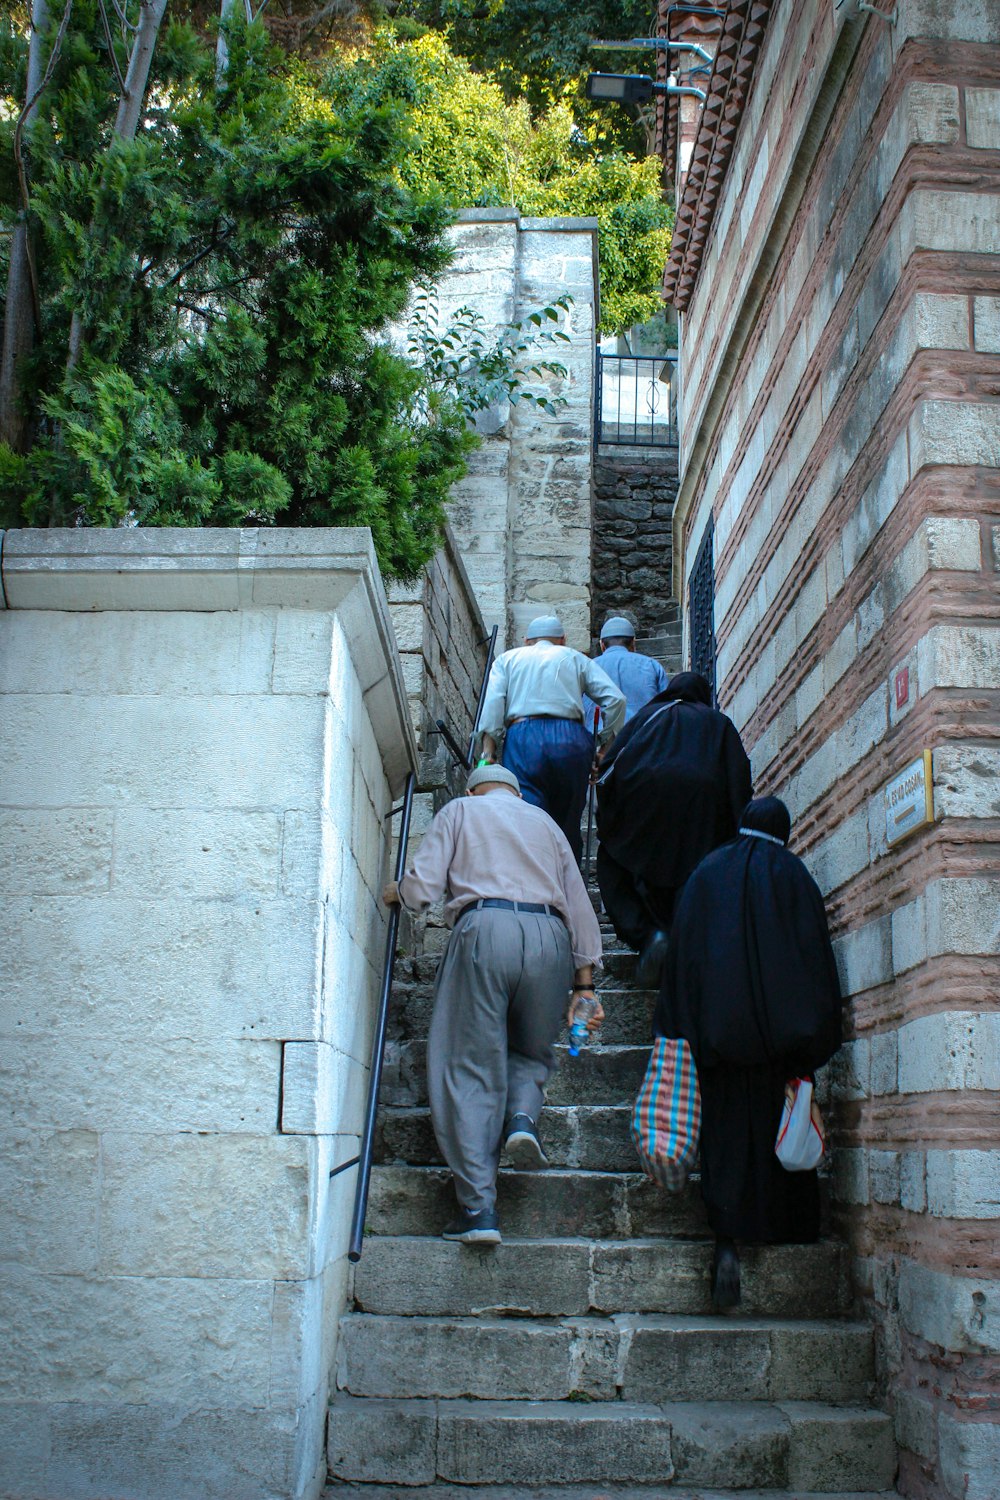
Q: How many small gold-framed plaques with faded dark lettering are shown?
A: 1